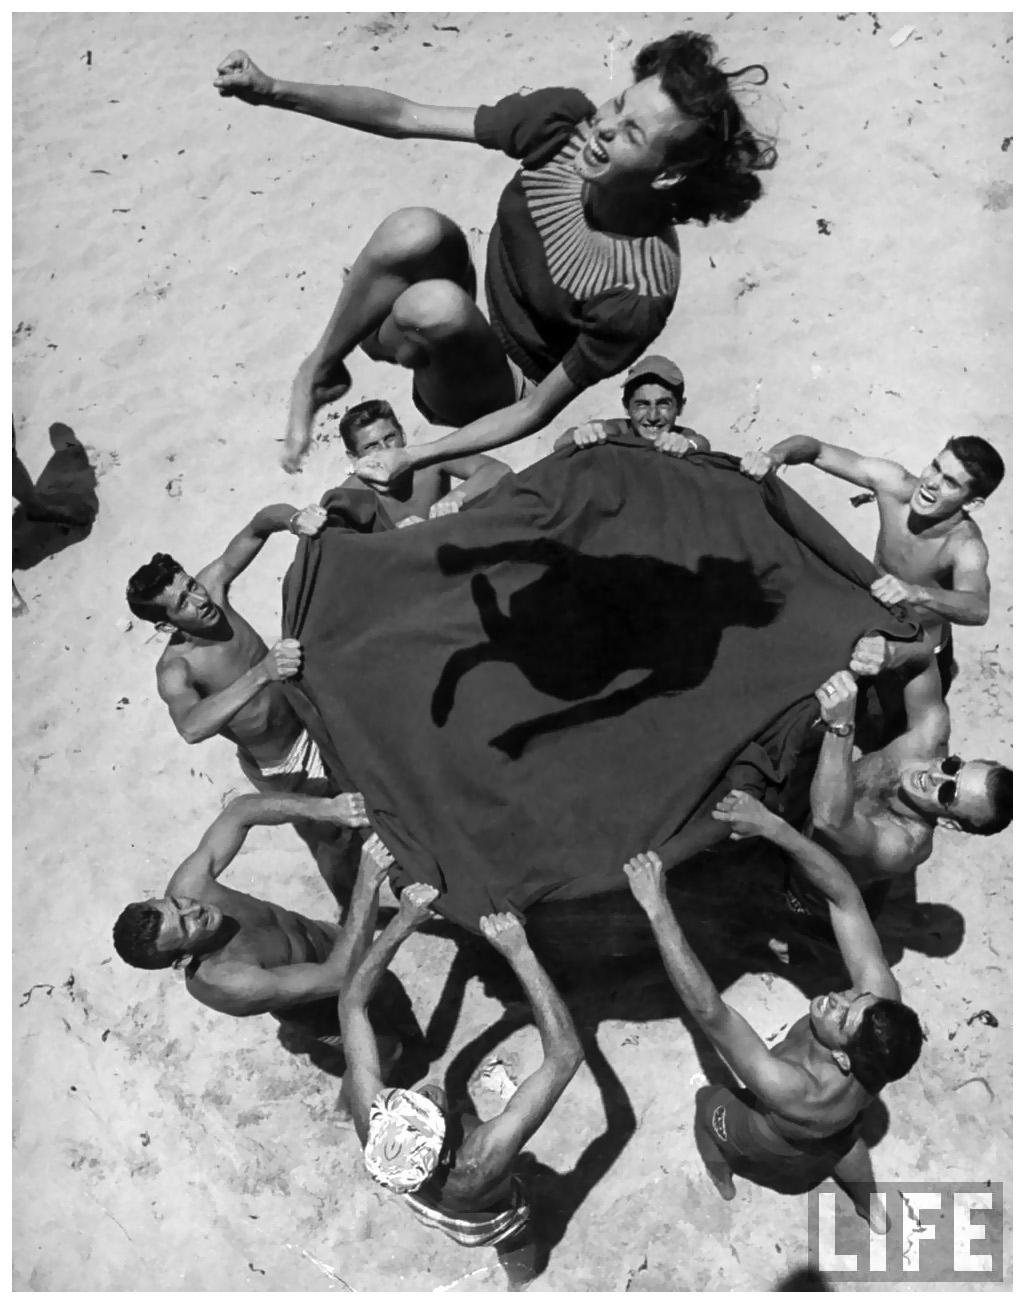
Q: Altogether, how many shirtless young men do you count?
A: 8